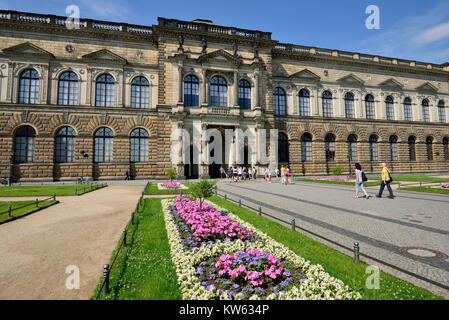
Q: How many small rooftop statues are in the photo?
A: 4